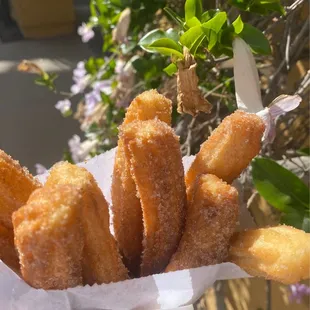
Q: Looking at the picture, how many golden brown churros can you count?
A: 8